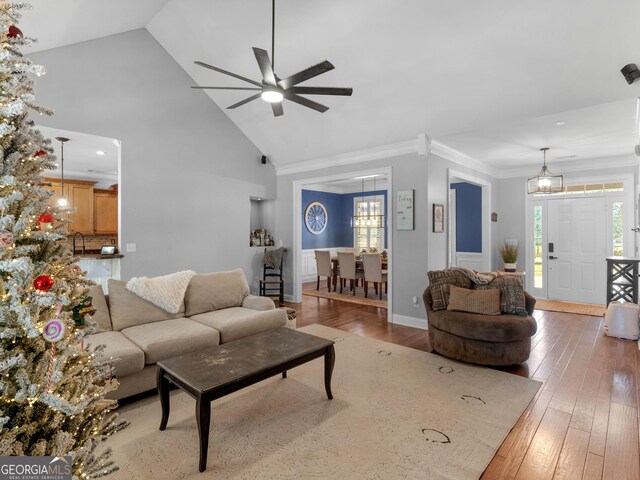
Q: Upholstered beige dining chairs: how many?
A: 3